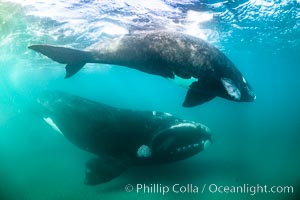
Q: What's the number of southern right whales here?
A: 2